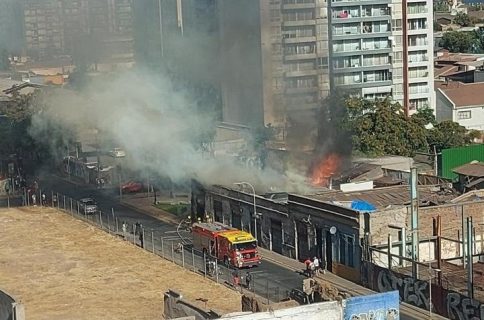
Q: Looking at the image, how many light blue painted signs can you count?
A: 1